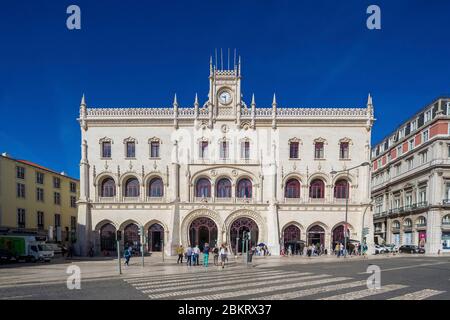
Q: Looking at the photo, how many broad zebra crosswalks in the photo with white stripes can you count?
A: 1